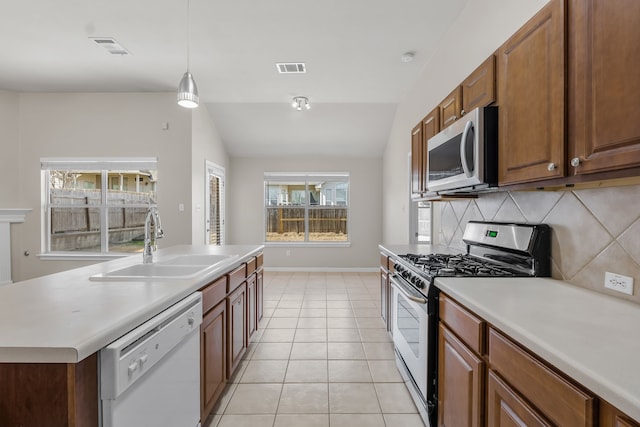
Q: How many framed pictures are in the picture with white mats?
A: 0